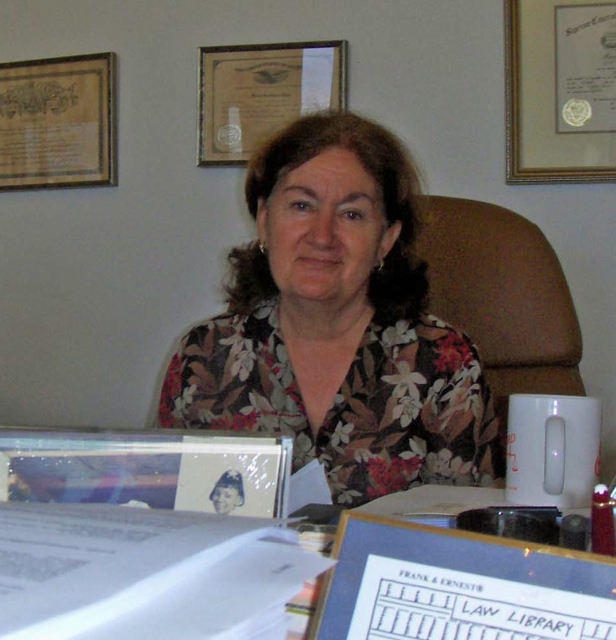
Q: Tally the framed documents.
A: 3